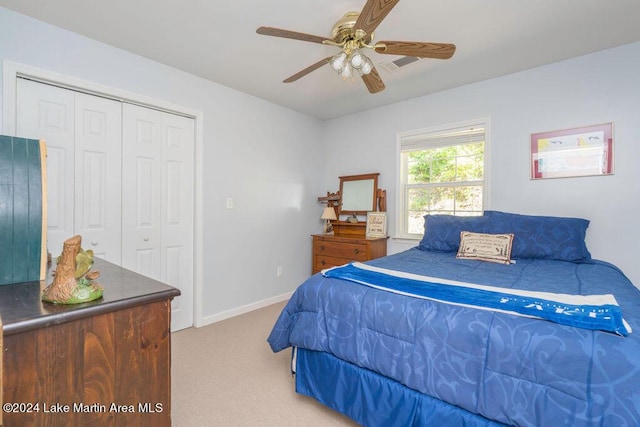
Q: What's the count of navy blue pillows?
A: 2